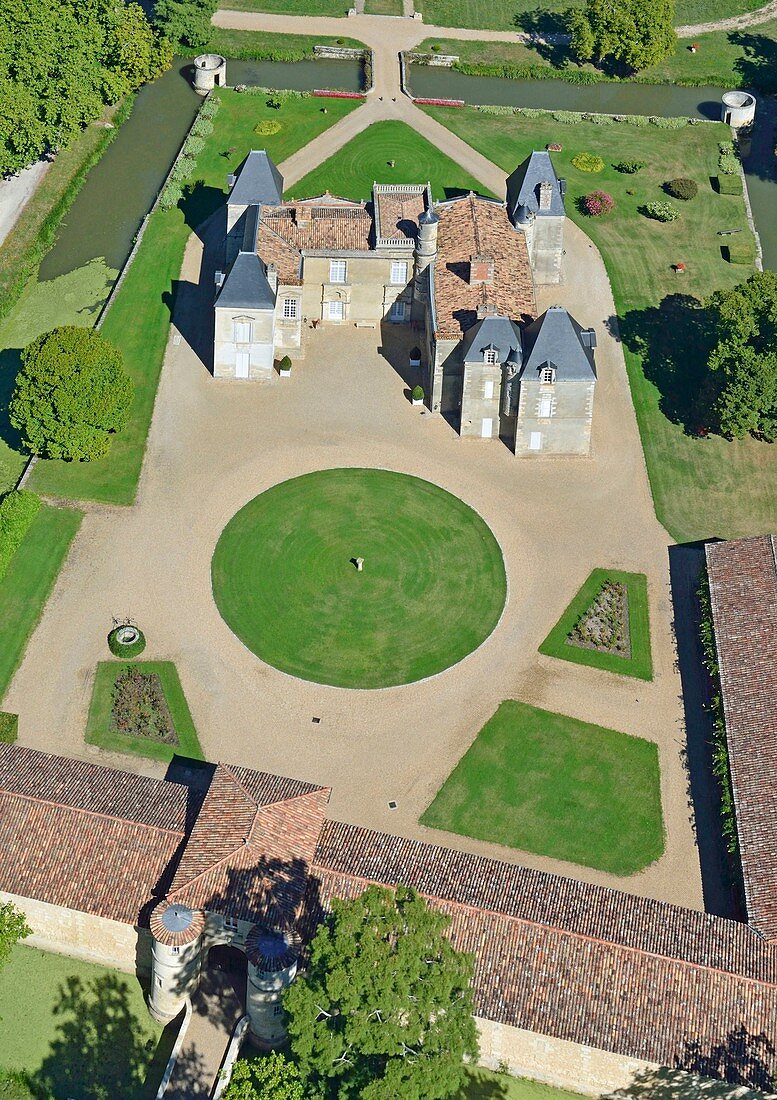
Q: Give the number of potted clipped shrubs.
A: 3